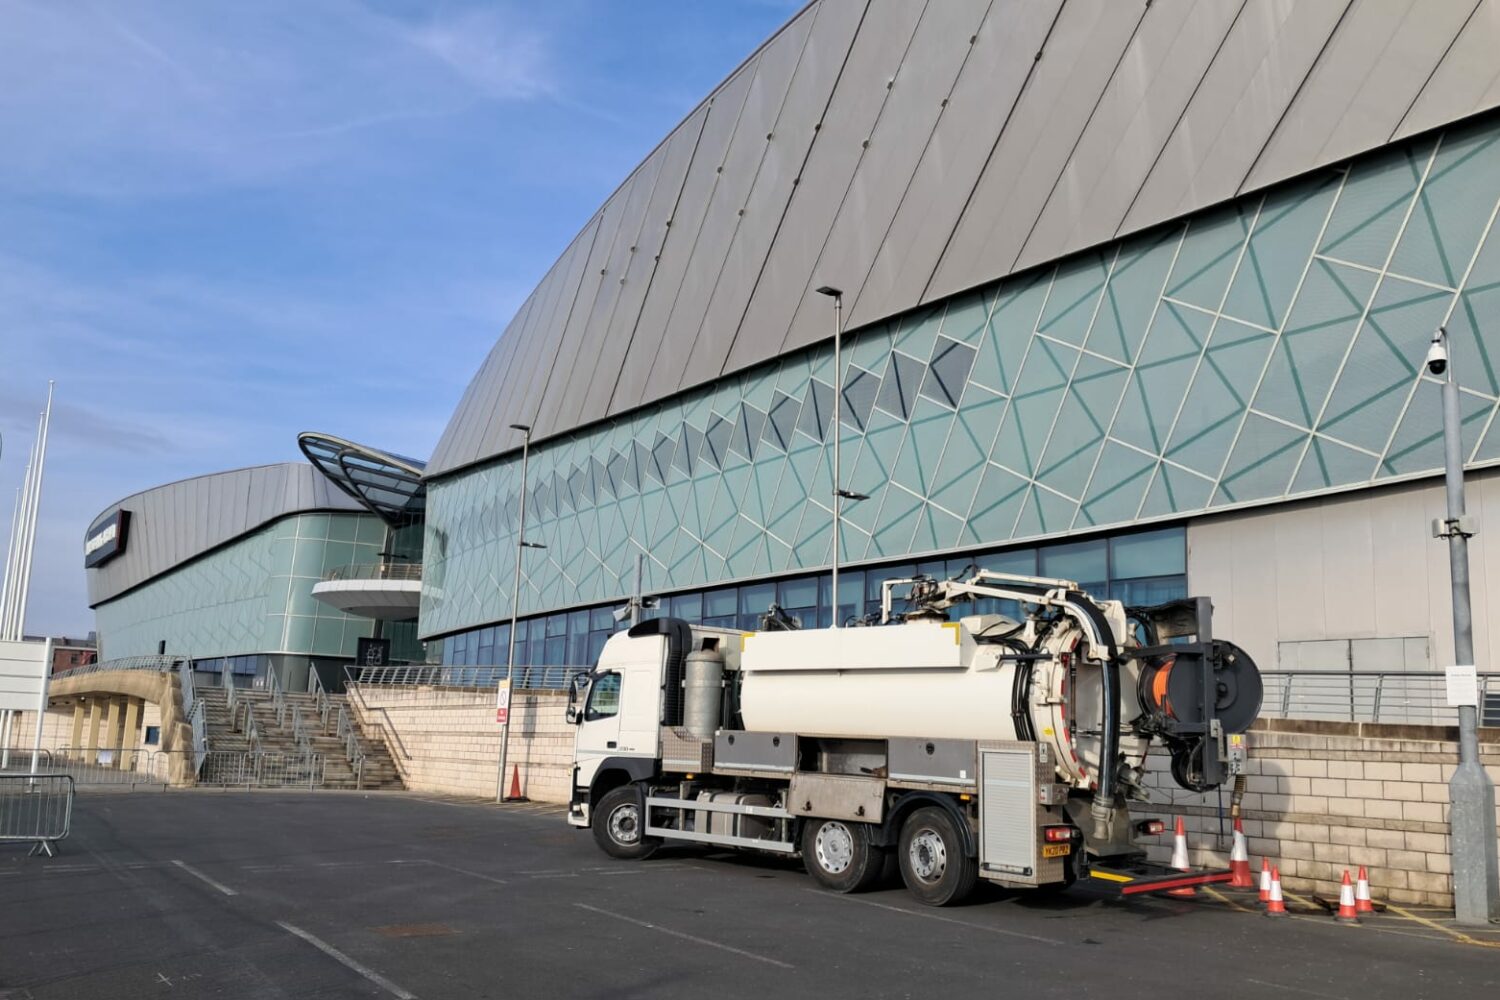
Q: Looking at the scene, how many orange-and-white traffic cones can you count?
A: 6